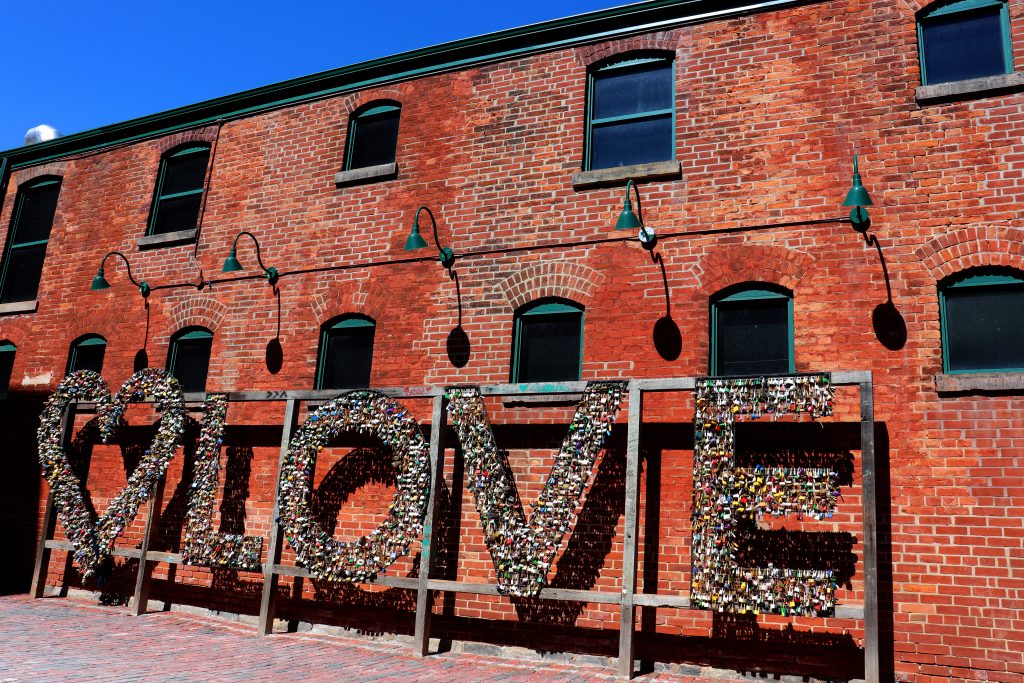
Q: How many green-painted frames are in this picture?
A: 12